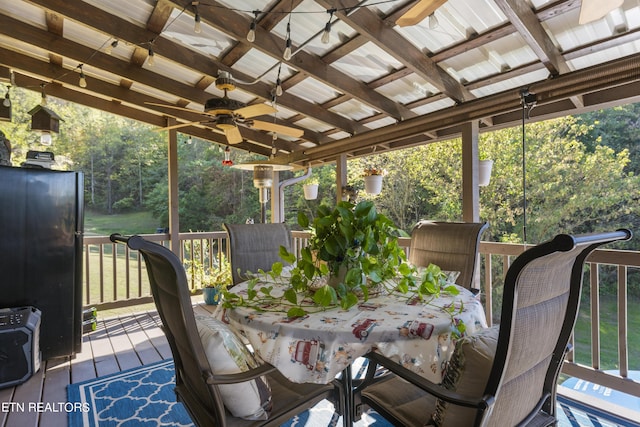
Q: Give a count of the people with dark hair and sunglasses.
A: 0